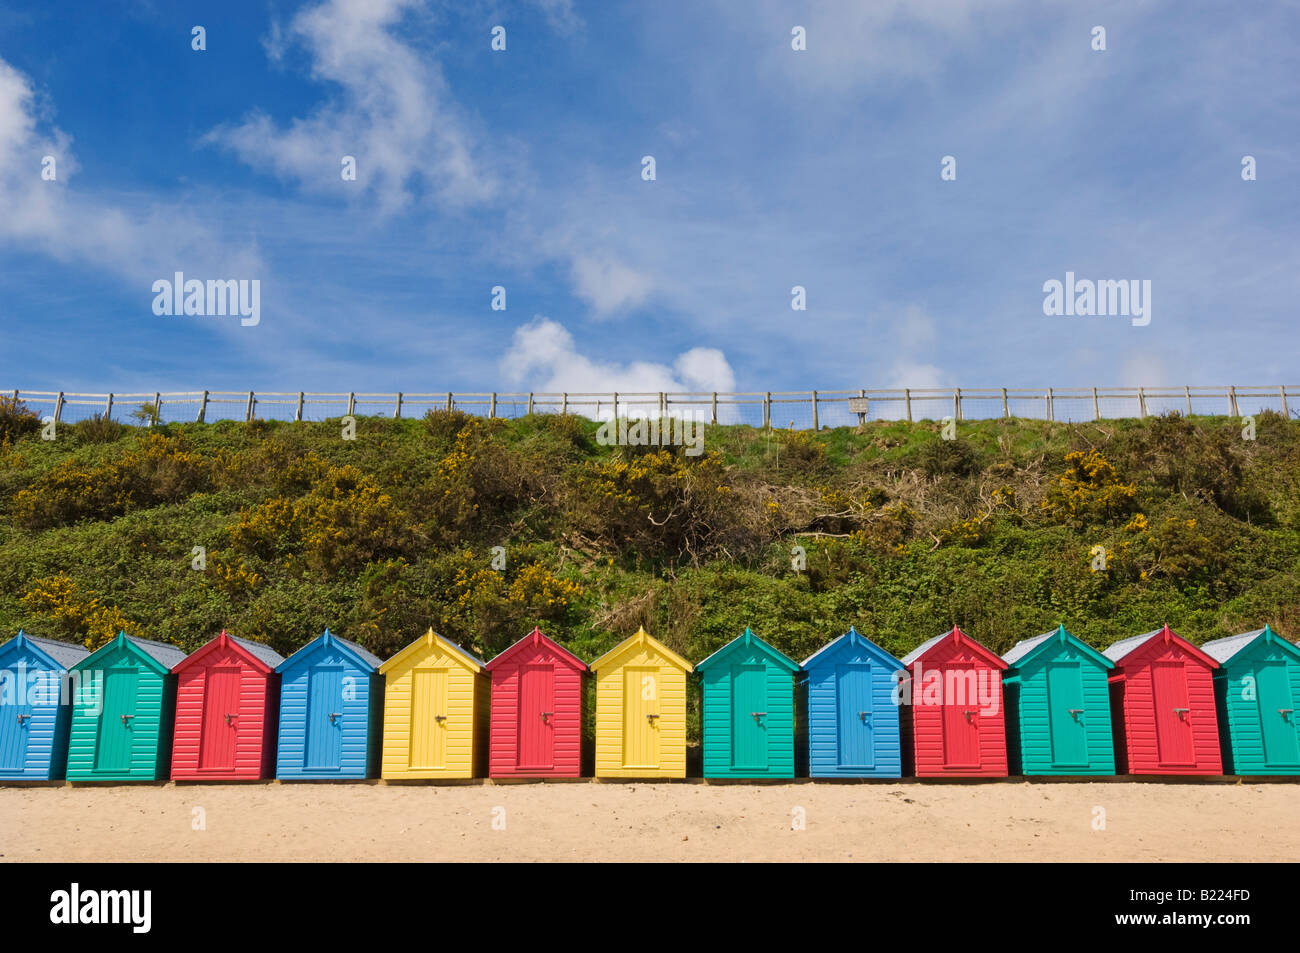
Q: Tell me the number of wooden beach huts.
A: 13